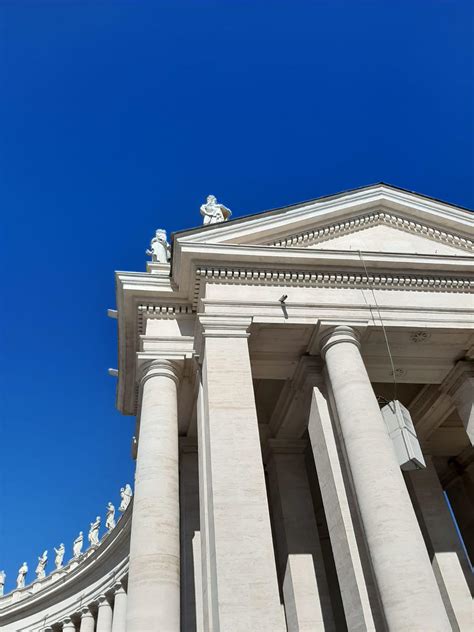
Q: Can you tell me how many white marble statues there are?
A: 10